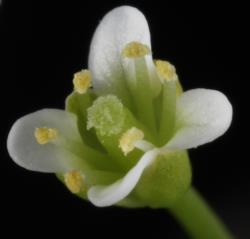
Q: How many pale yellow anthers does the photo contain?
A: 6